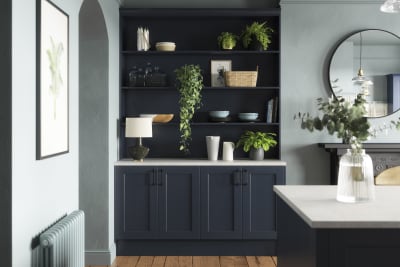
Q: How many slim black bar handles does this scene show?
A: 4